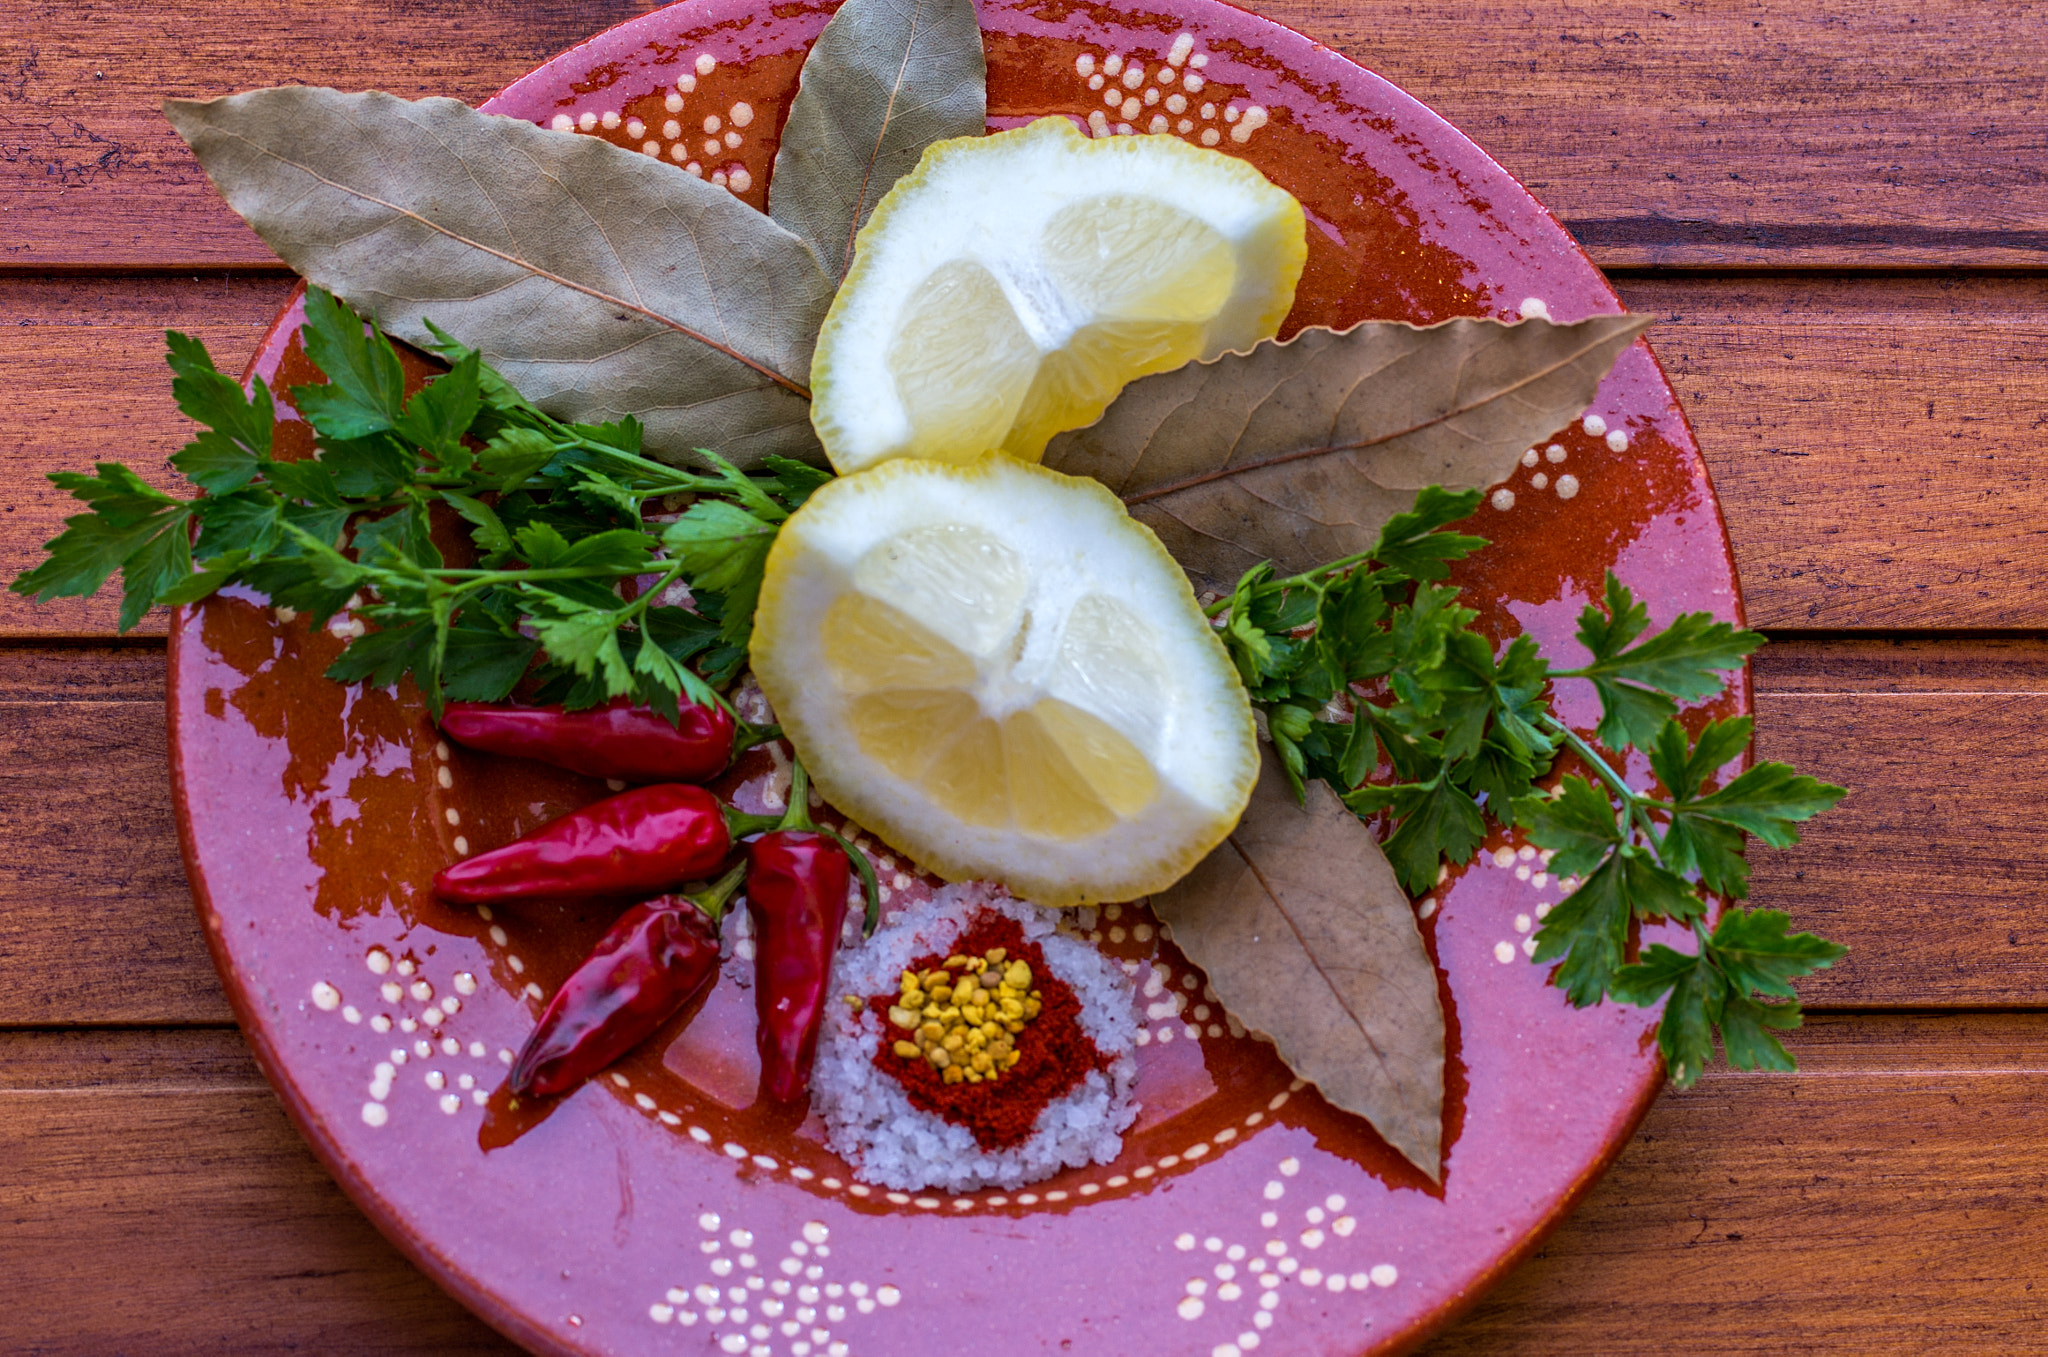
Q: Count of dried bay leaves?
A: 4